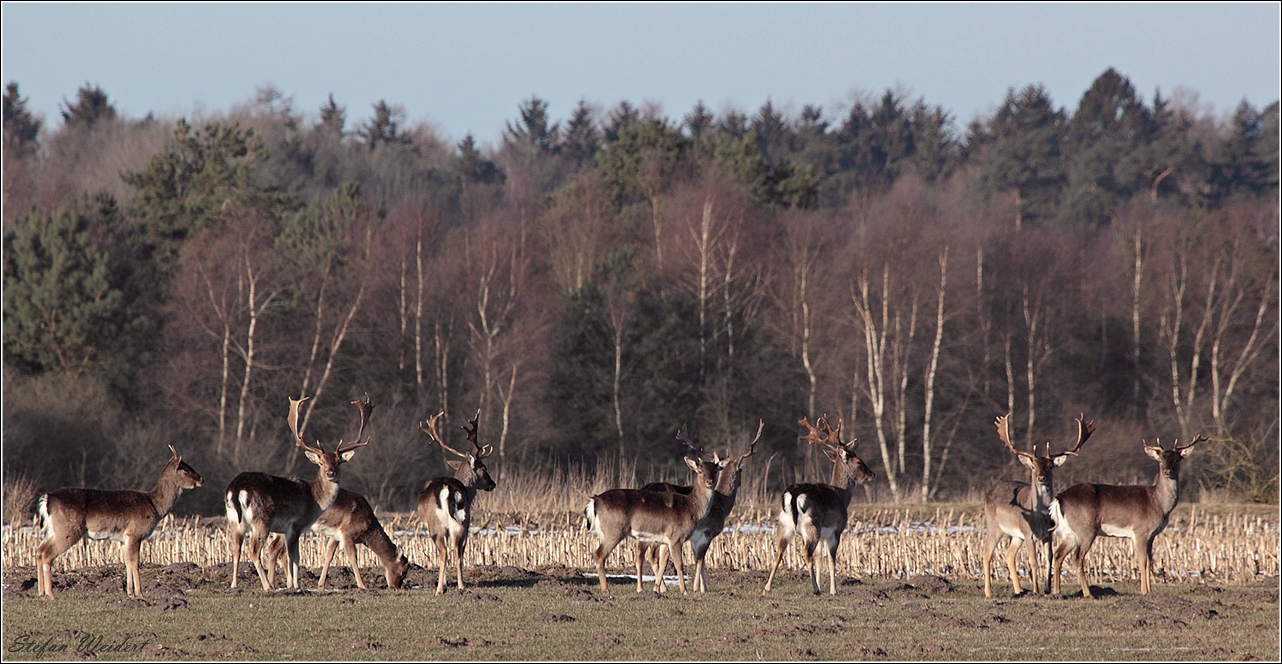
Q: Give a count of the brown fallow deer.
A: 9